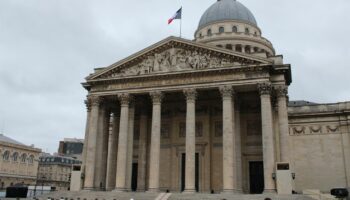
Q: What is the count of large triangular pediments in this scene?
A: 1